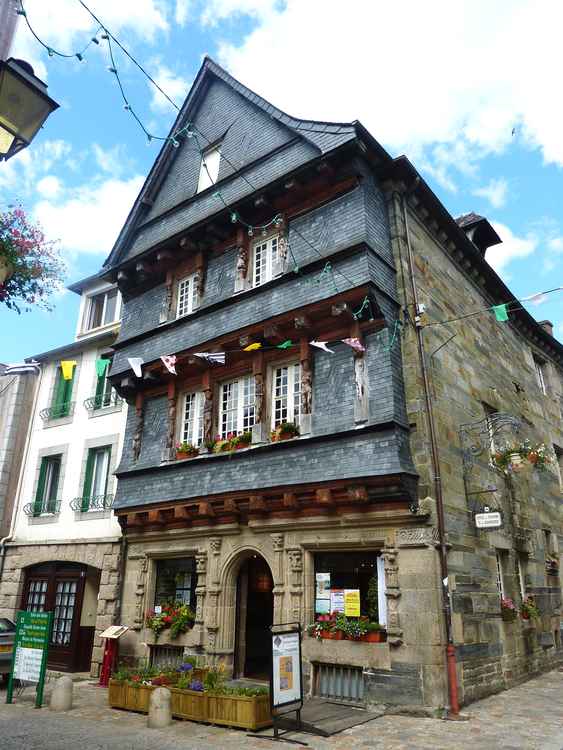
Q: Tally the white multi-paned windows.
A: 5